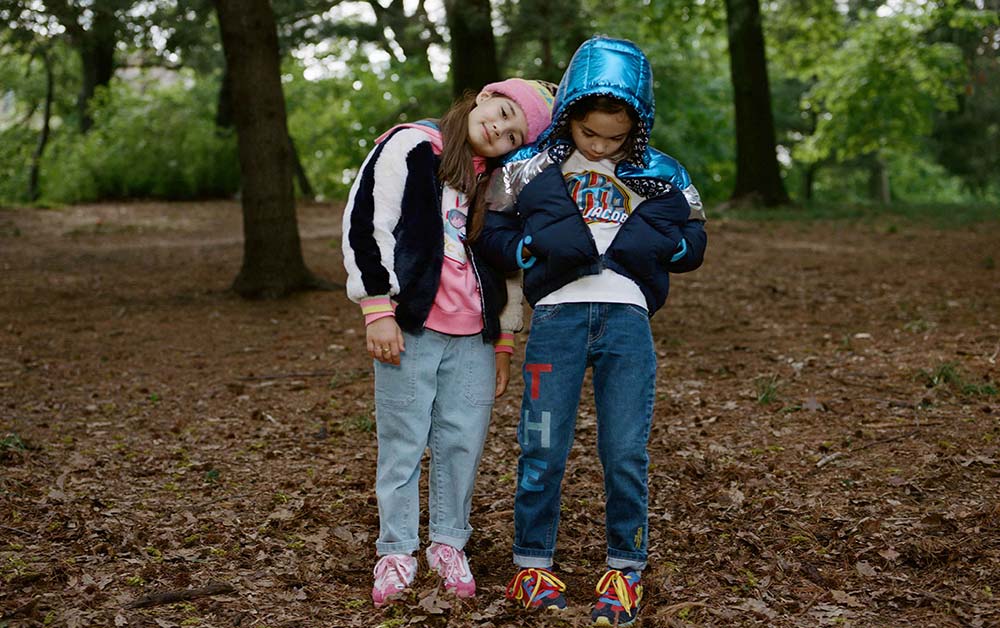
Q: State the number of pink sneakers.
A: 2